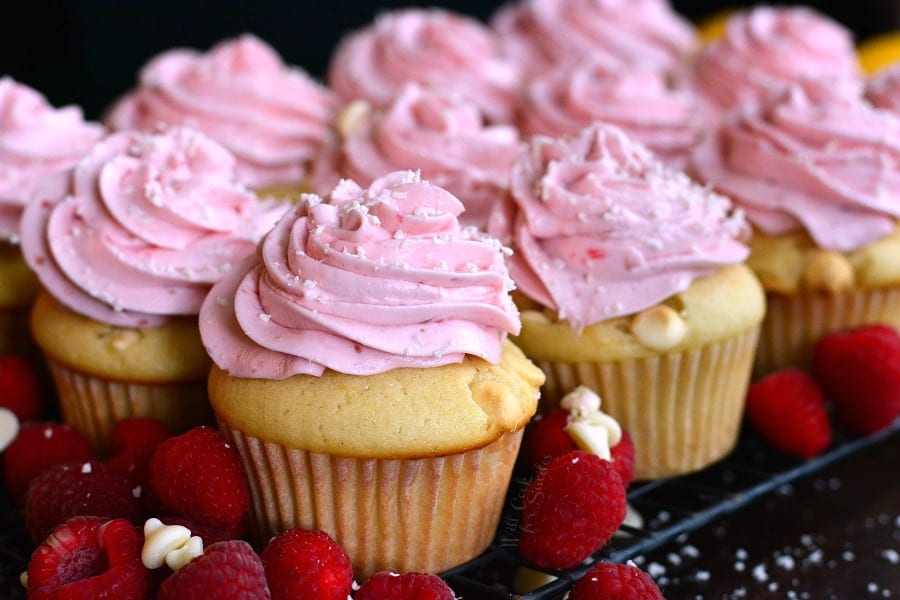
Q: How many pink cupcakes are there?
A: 12